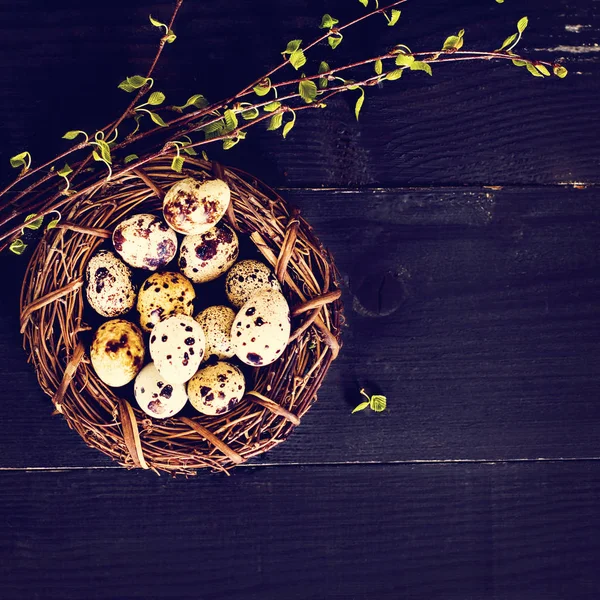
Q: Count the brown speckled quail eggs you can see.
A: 12